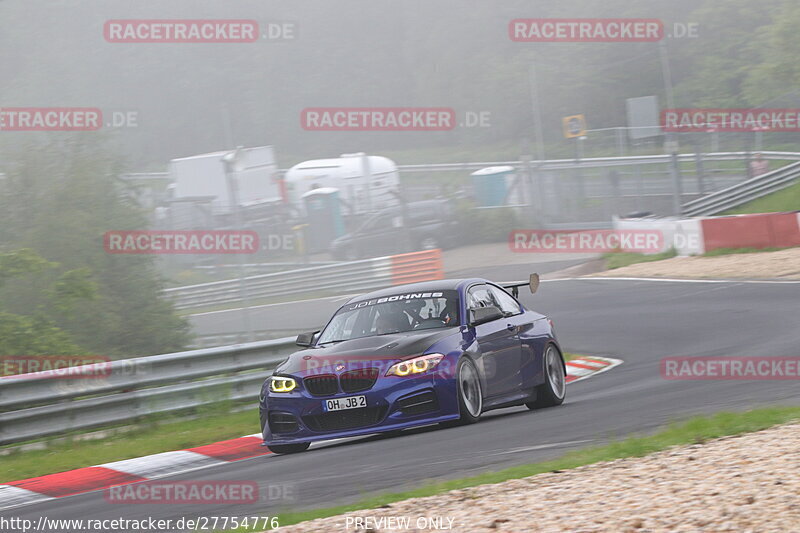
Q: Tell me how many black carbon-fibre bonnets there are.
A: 1